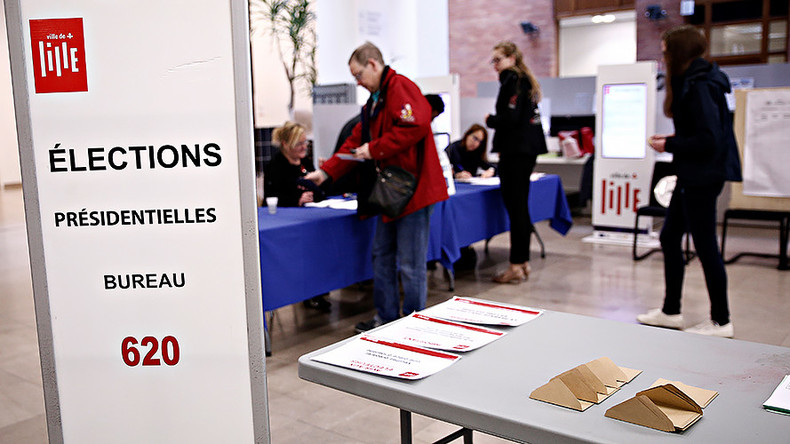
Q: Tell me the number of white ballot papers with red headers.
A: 3